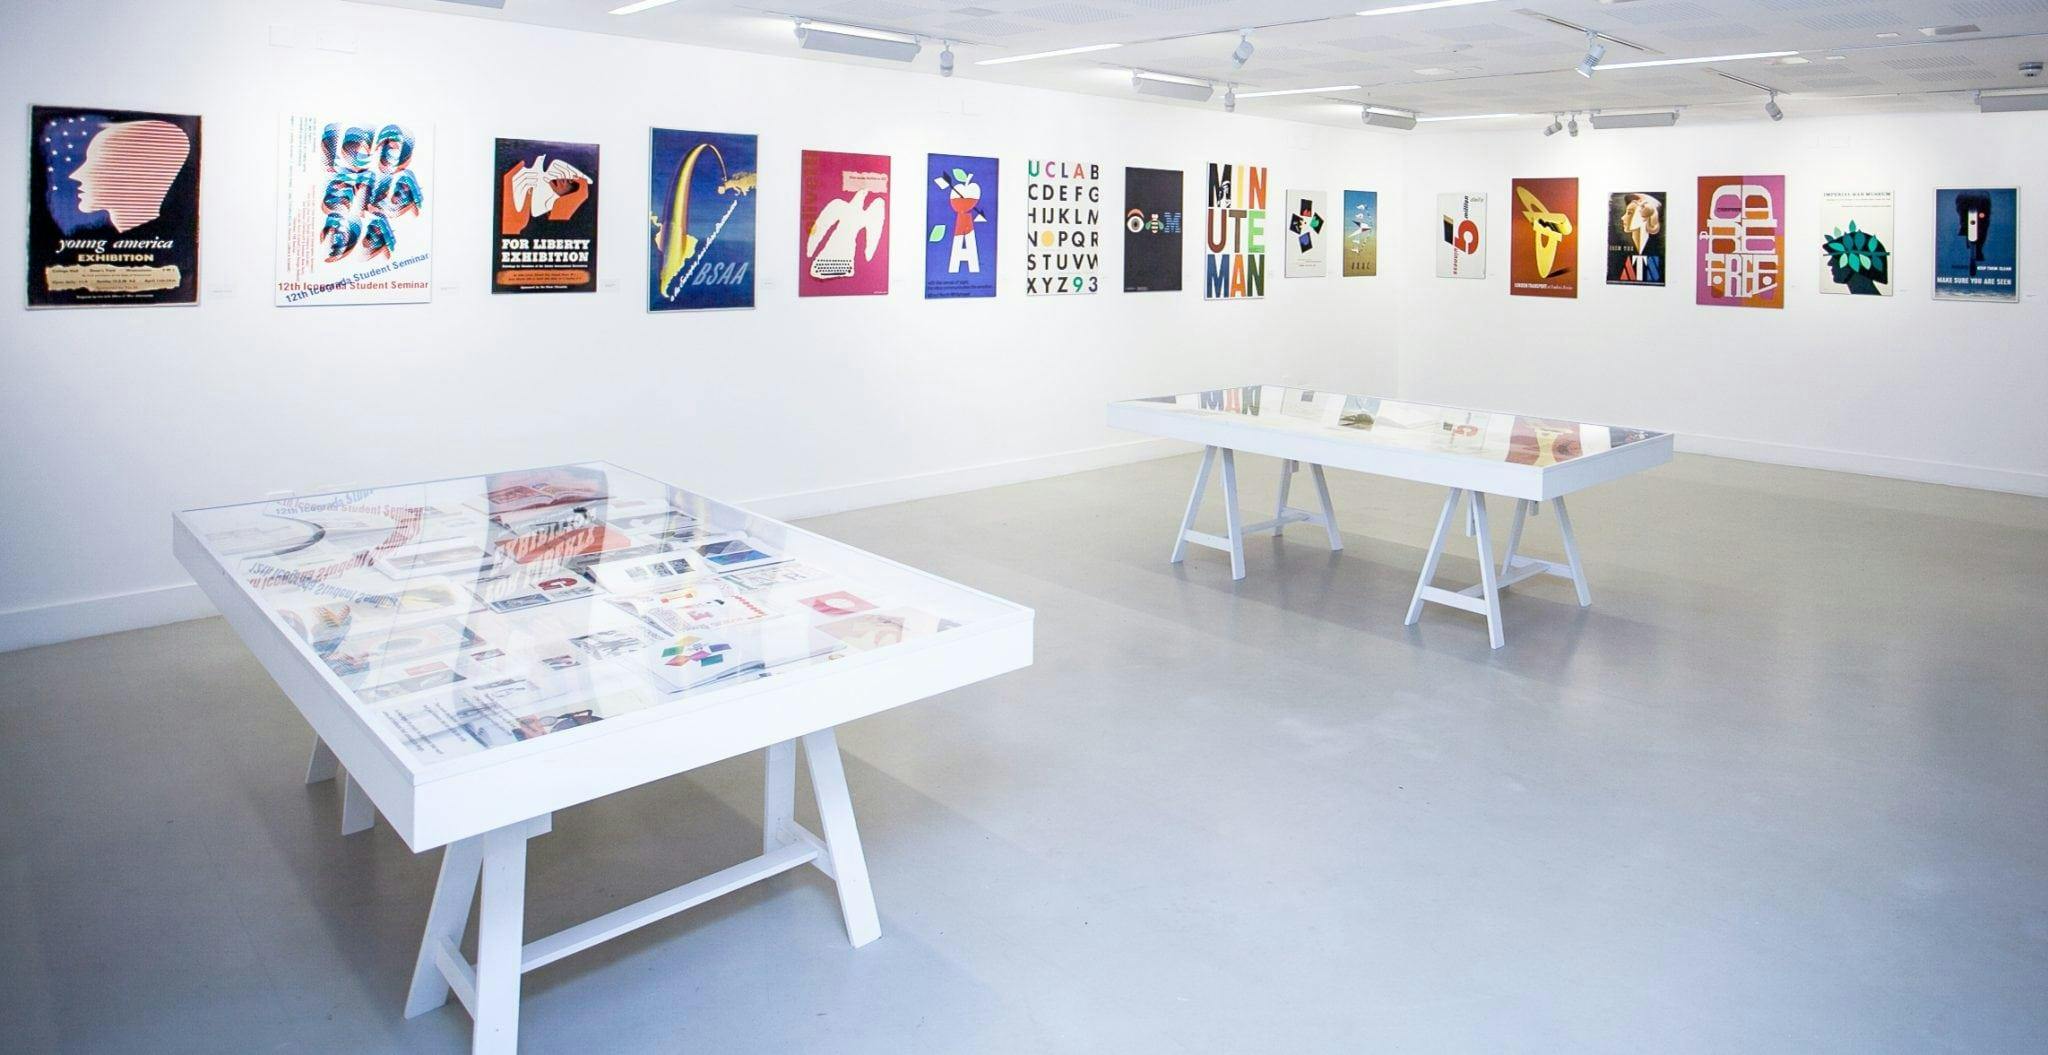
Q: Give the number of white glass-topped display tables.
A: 2